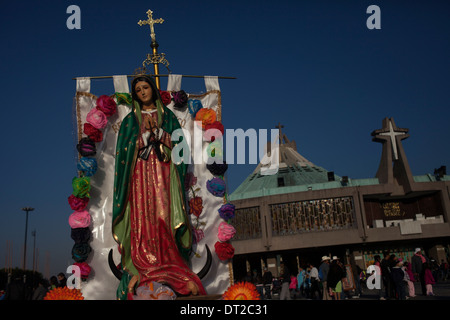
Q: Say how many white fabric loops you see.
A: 4